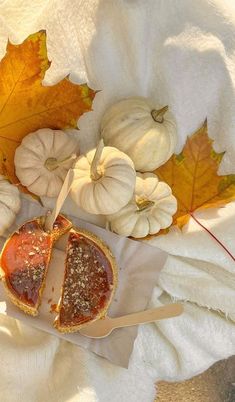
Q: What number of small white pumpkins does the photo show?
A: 5